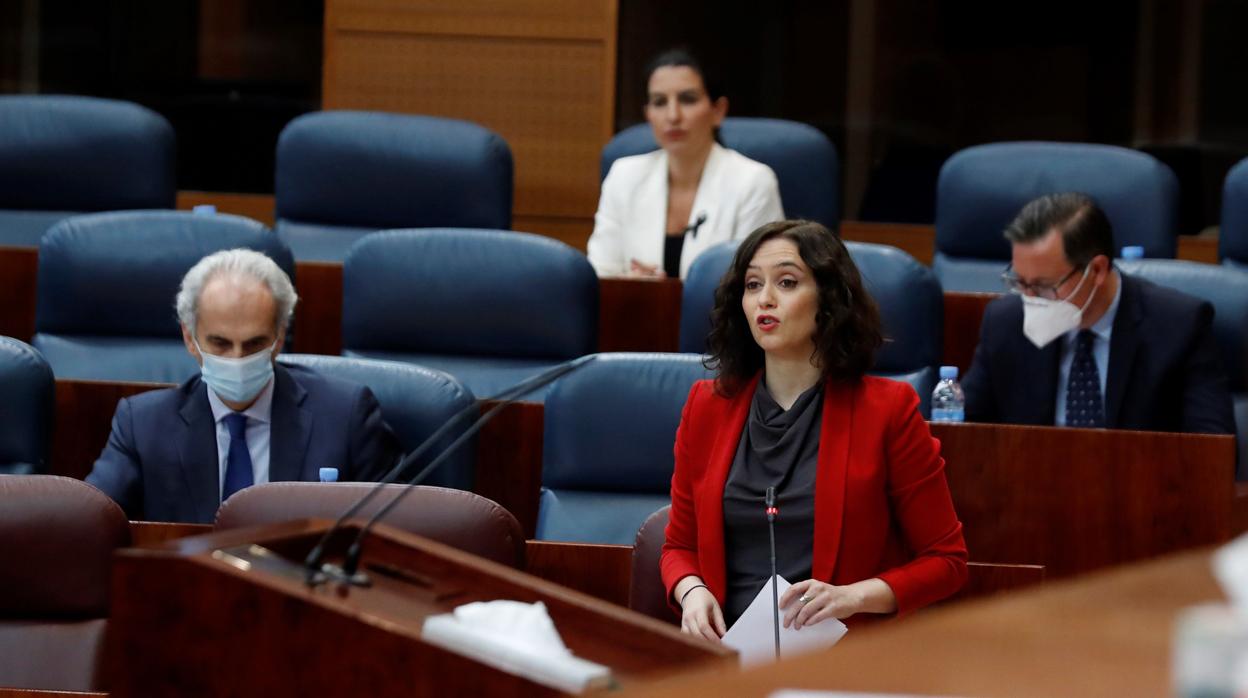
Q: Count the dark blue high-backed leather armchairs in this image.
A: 12